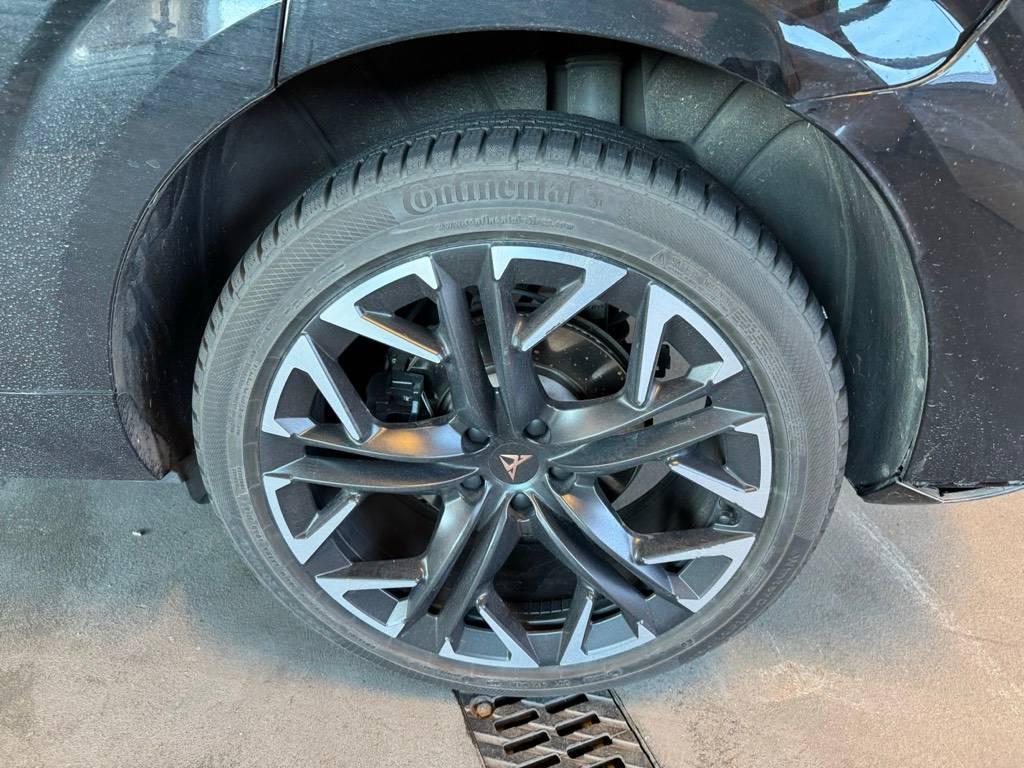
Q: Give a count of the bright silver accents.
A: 10